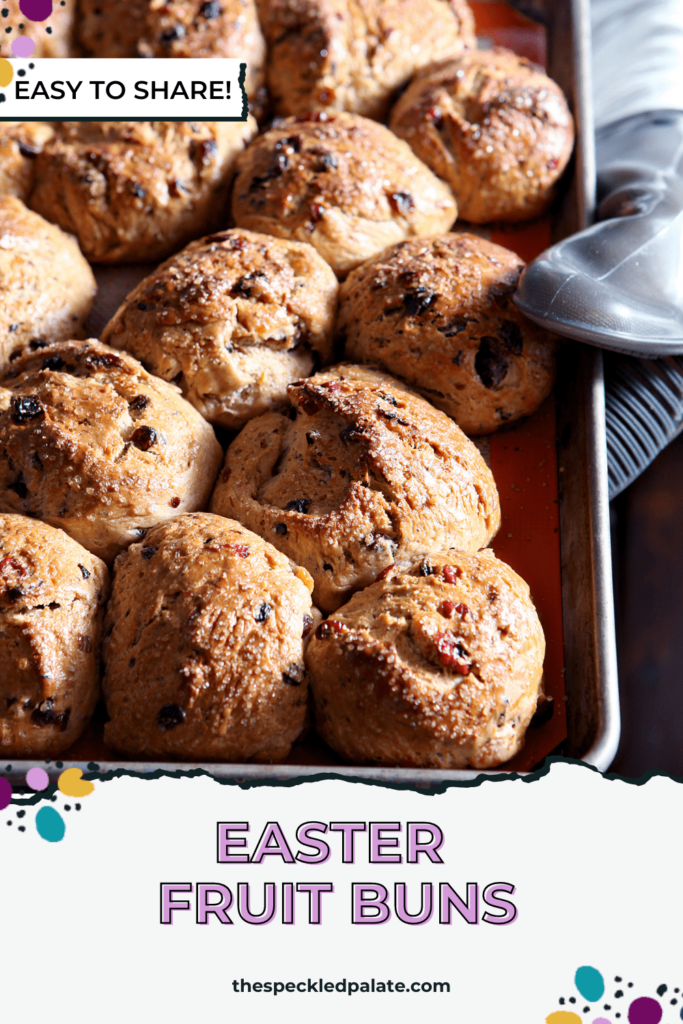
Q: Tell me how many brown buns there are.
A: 15